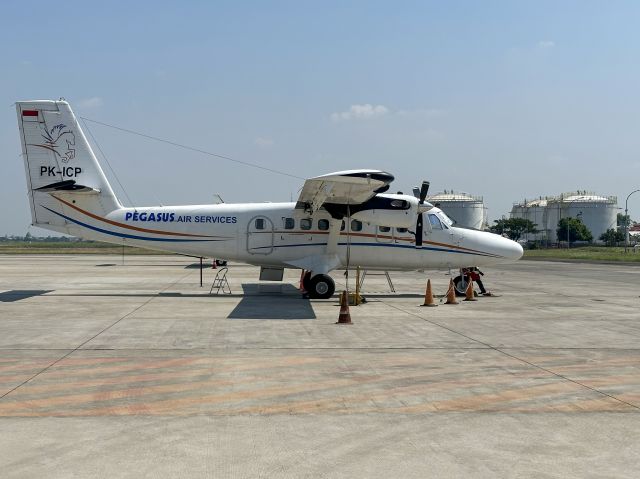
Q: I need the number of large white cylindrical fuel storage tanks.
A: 3